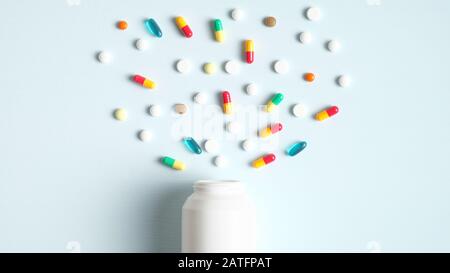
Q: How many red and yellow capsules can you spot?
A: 7